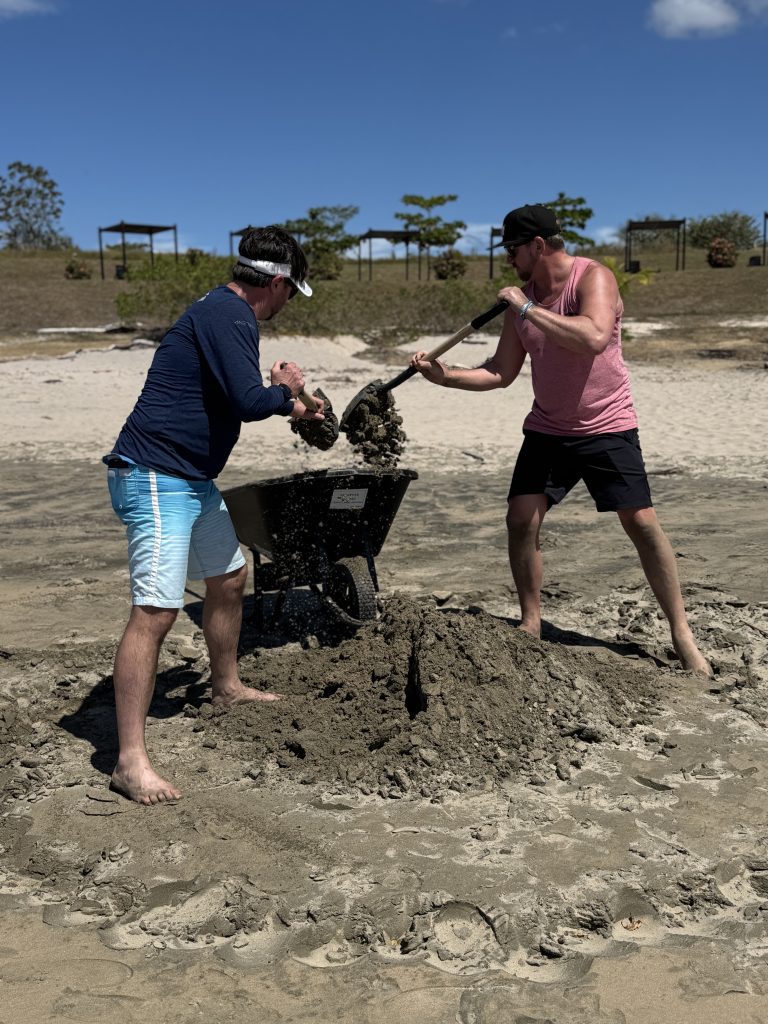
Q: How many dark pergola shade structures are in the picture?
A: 6